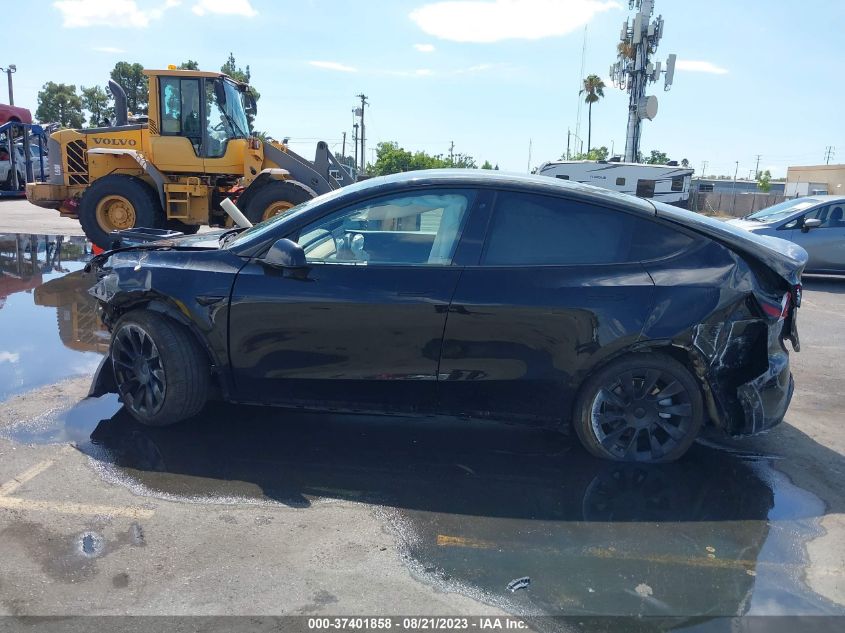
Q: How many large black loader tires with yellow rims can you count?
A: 2